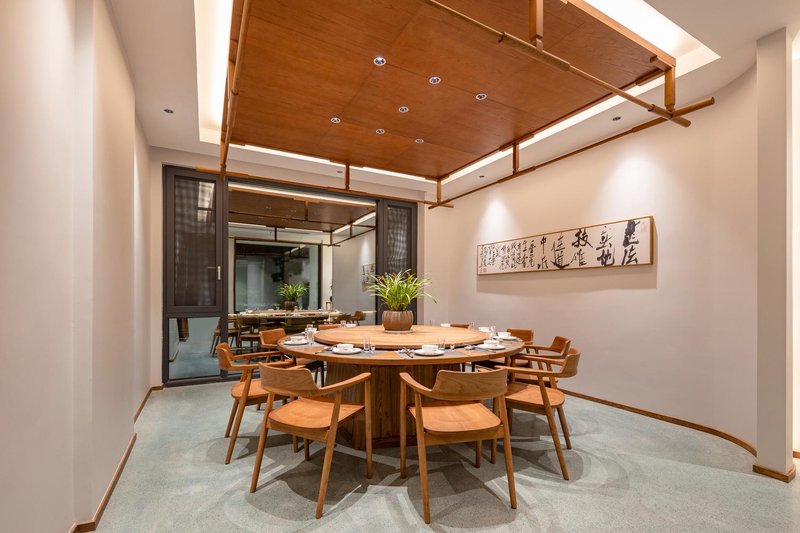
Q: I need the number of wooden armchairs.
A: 9